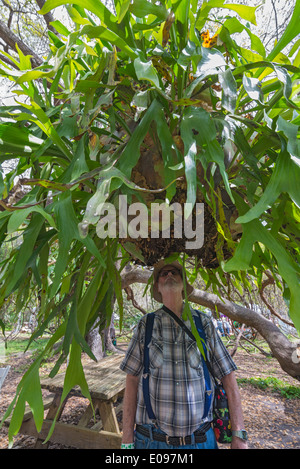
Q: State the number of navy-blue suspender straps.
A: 2